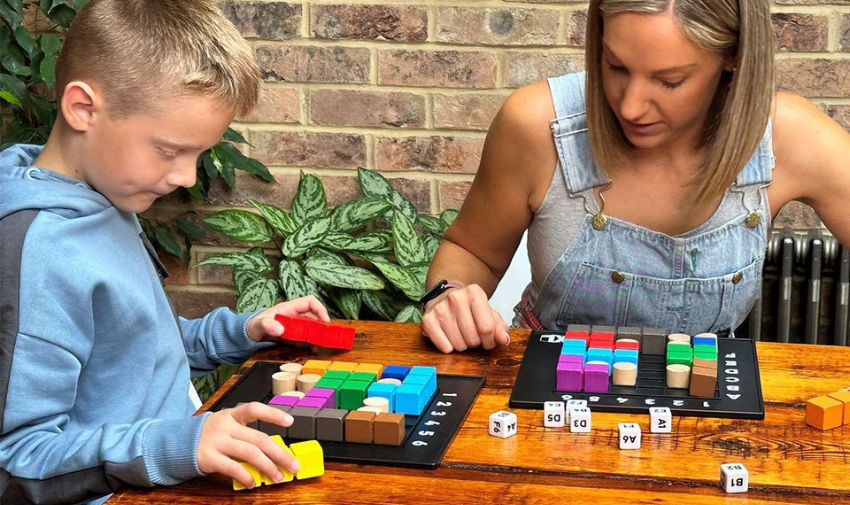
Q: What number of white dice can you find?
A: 7